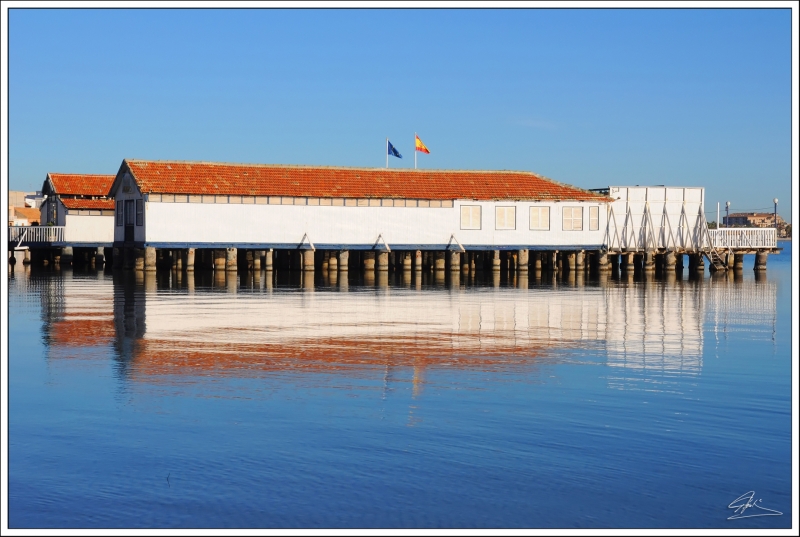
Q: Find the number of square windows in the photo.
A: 4